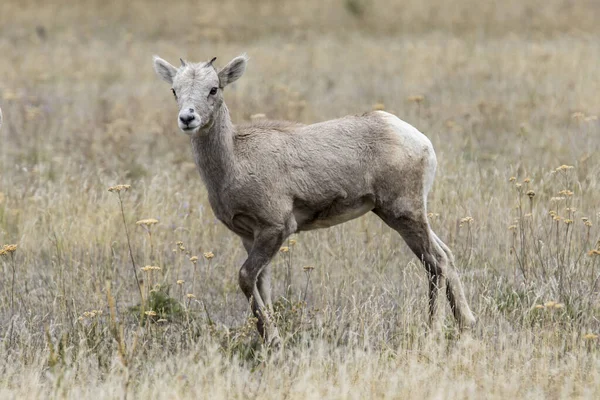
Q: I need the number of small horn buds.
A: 2